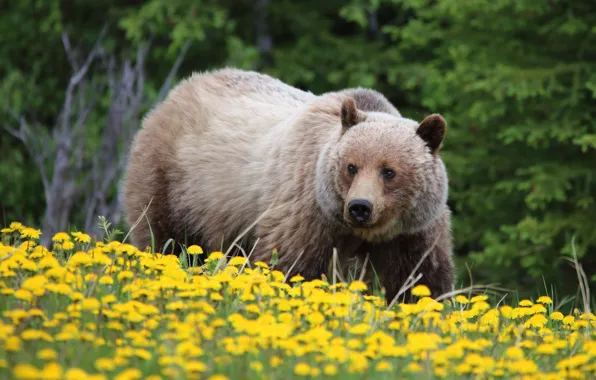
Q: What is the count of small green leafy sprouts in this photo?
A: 1